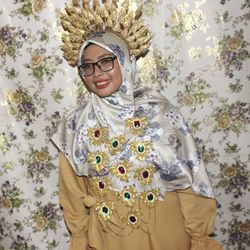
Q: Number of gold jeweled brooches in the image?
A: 12